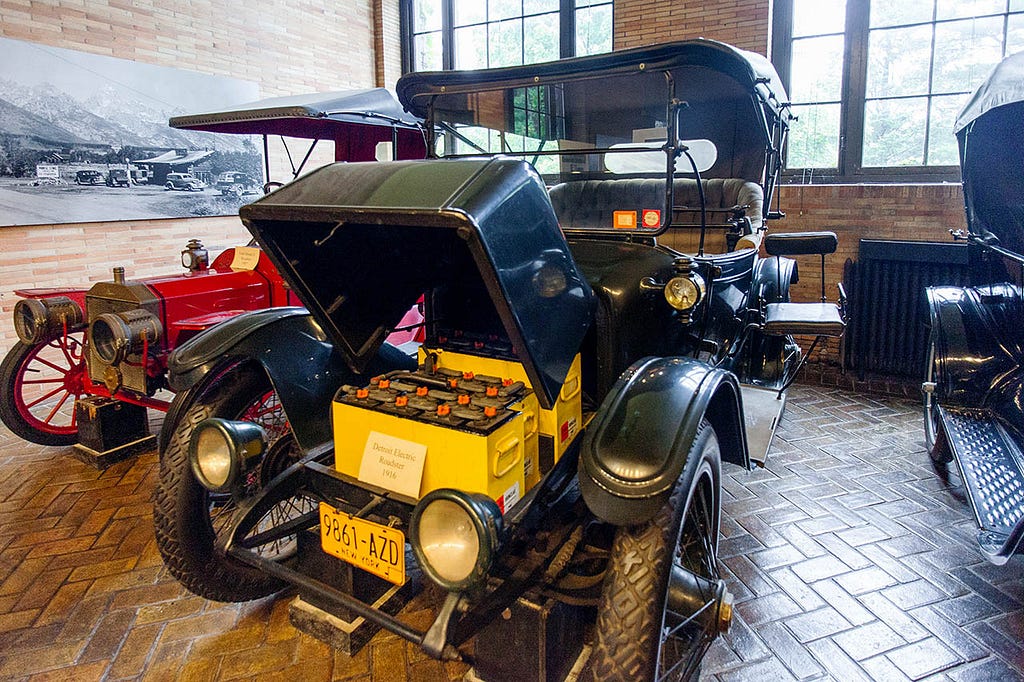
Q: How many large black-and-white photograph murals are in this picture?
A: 1